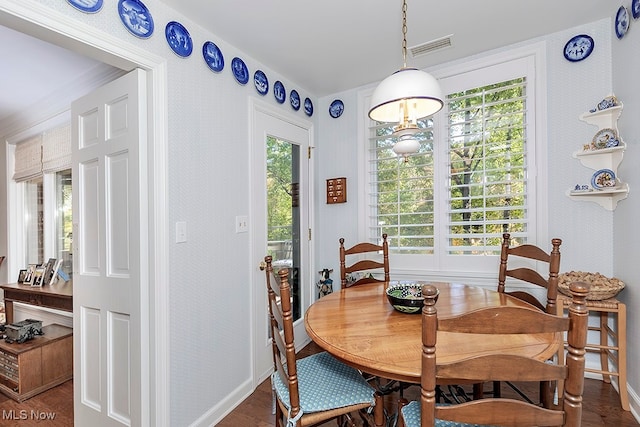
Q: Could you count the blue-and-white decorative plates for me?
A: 13